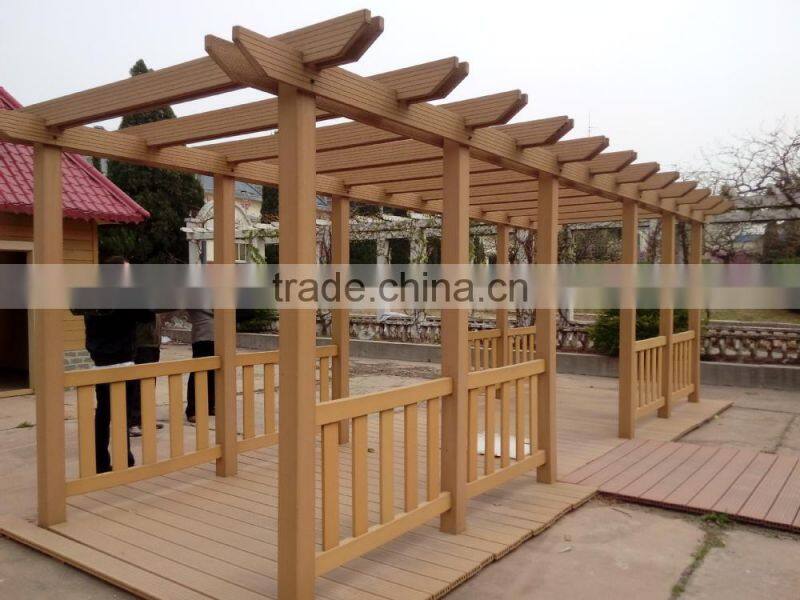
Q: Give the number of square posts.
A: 10